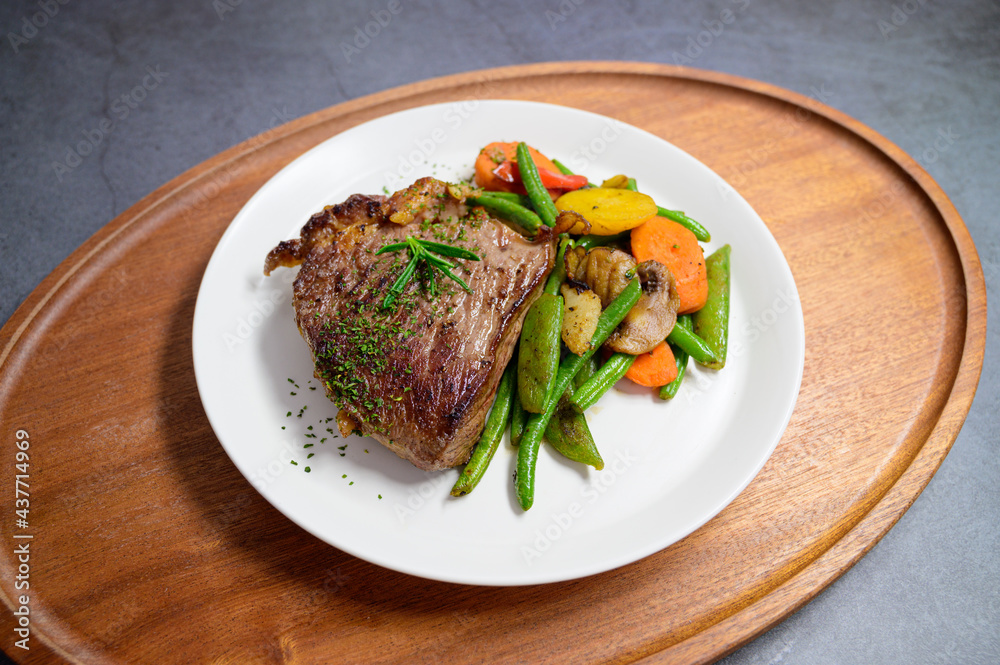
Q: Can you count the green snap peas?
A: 3